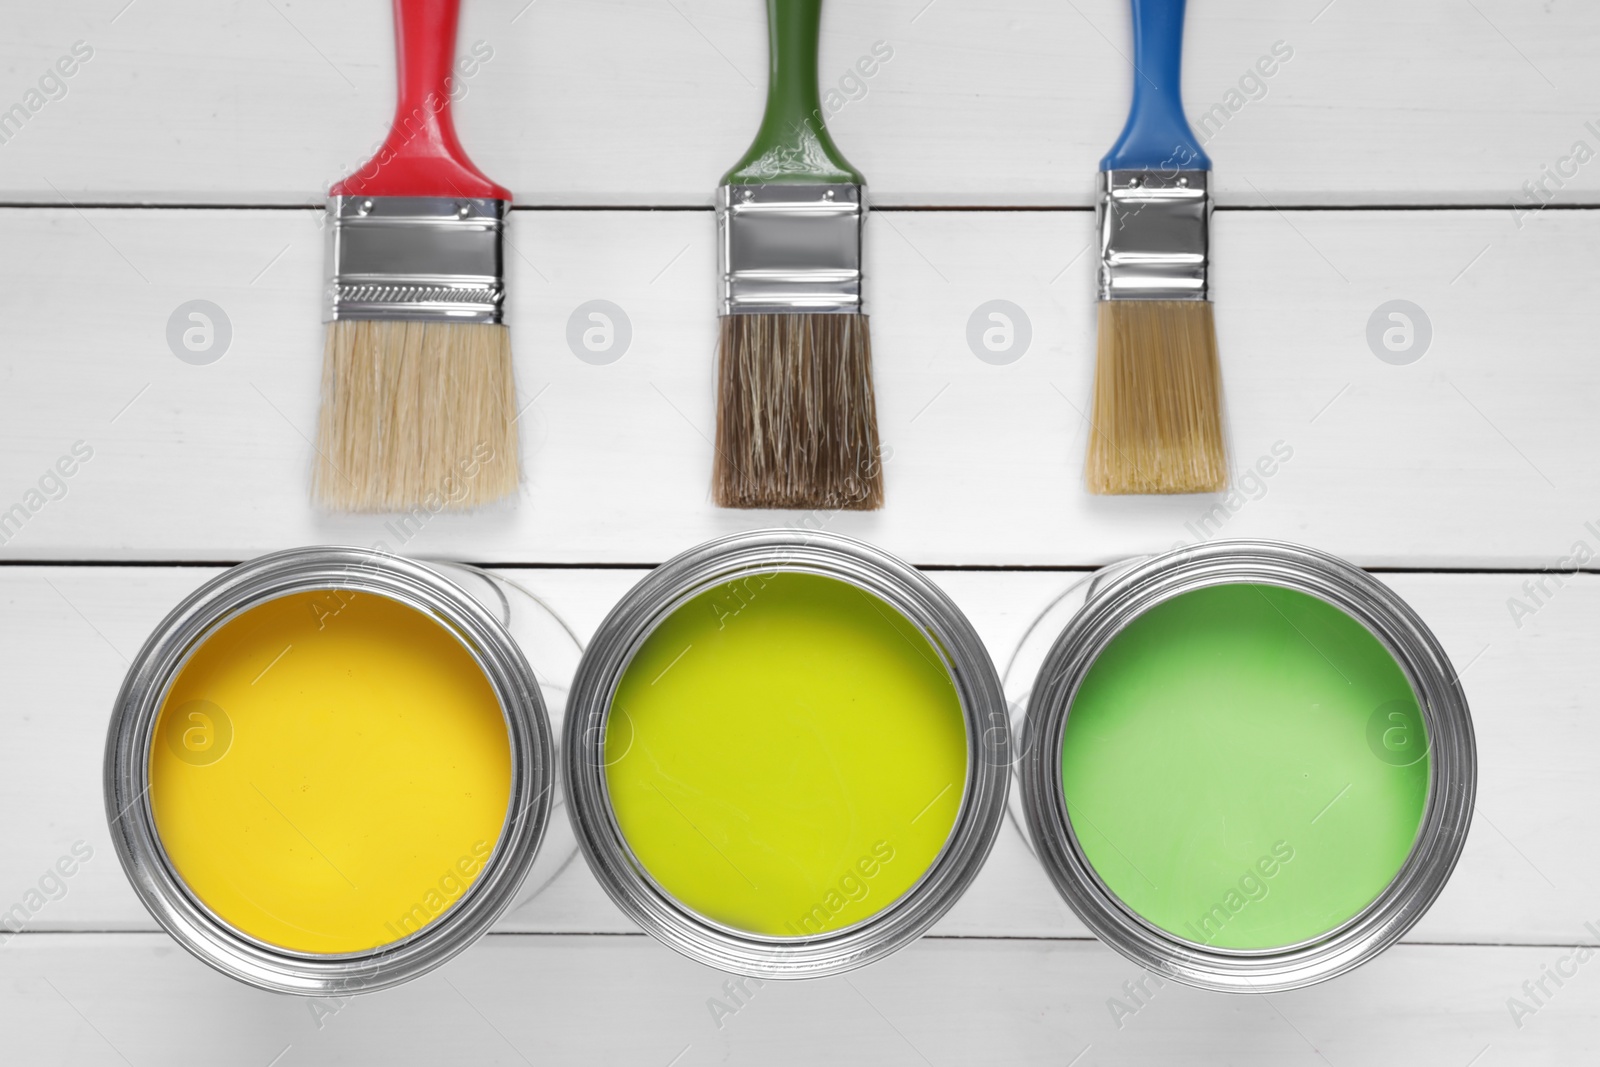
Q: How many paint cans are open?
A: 3